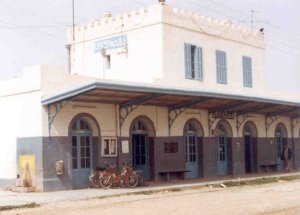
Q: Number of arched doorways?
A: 6